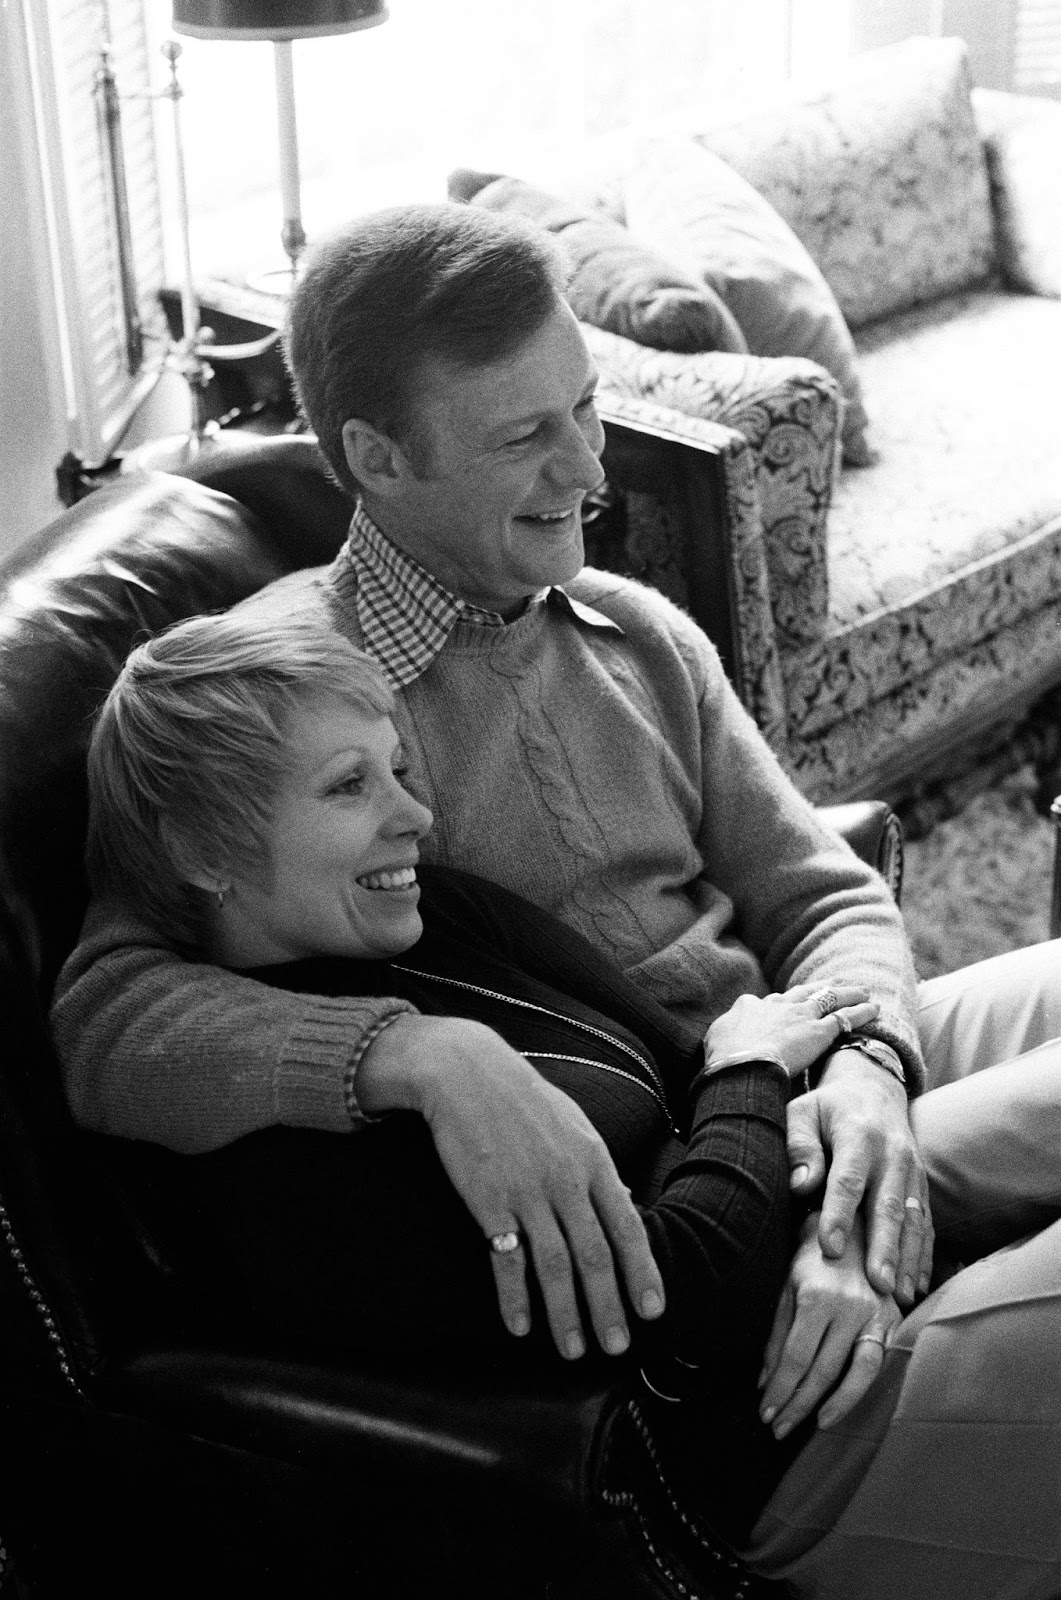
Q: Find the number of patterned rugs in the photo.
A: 1